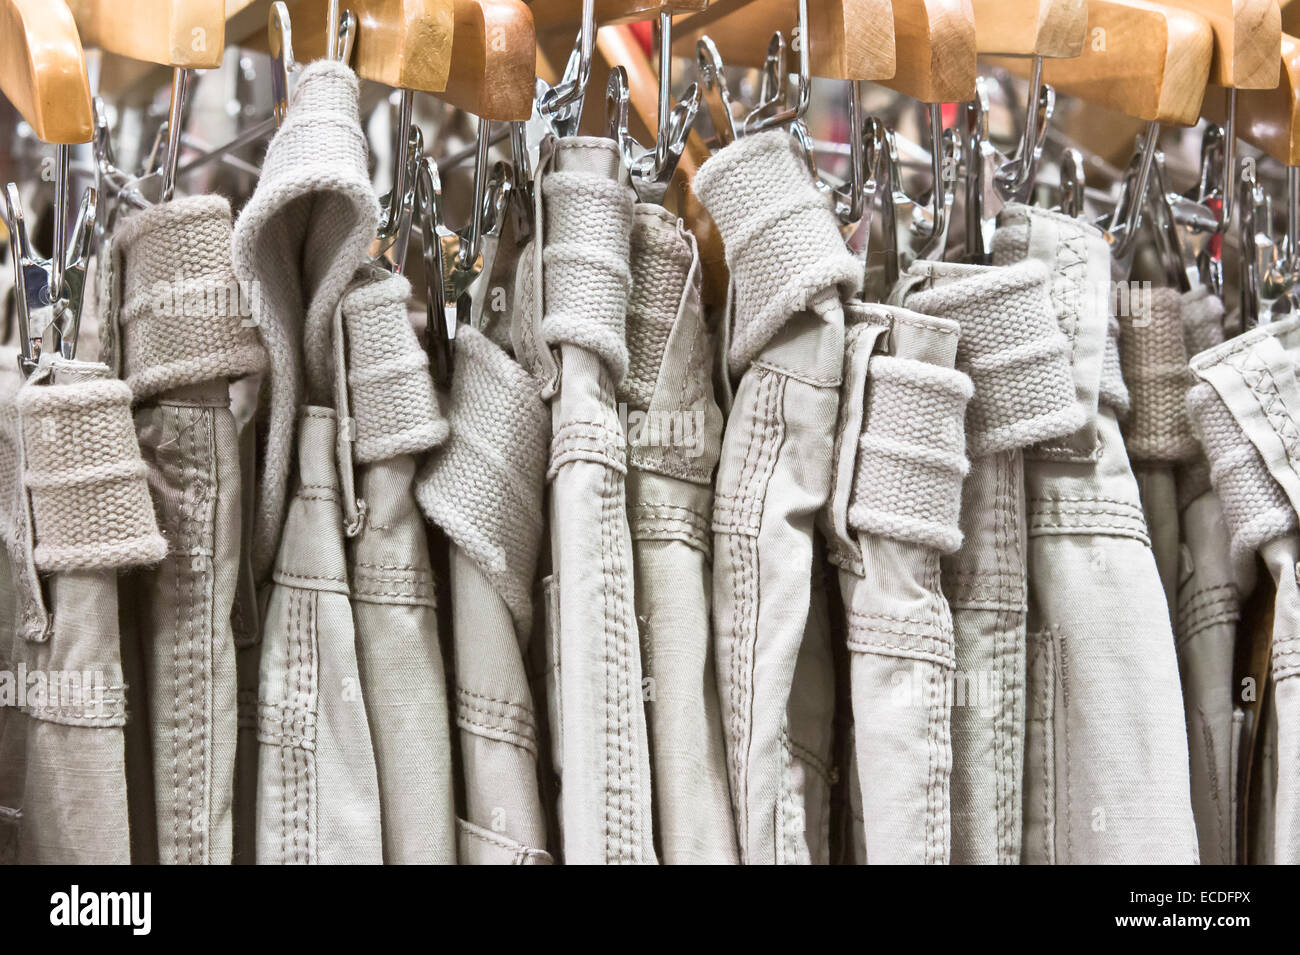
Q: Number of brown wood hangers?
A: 11